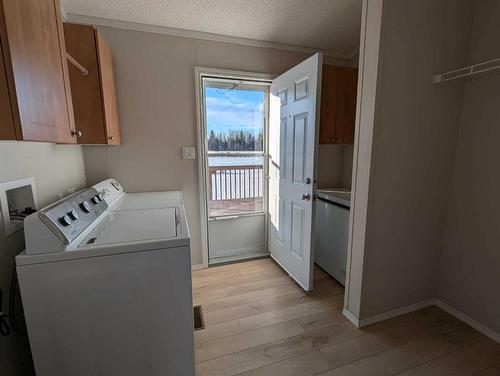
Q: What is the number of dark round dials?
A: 5